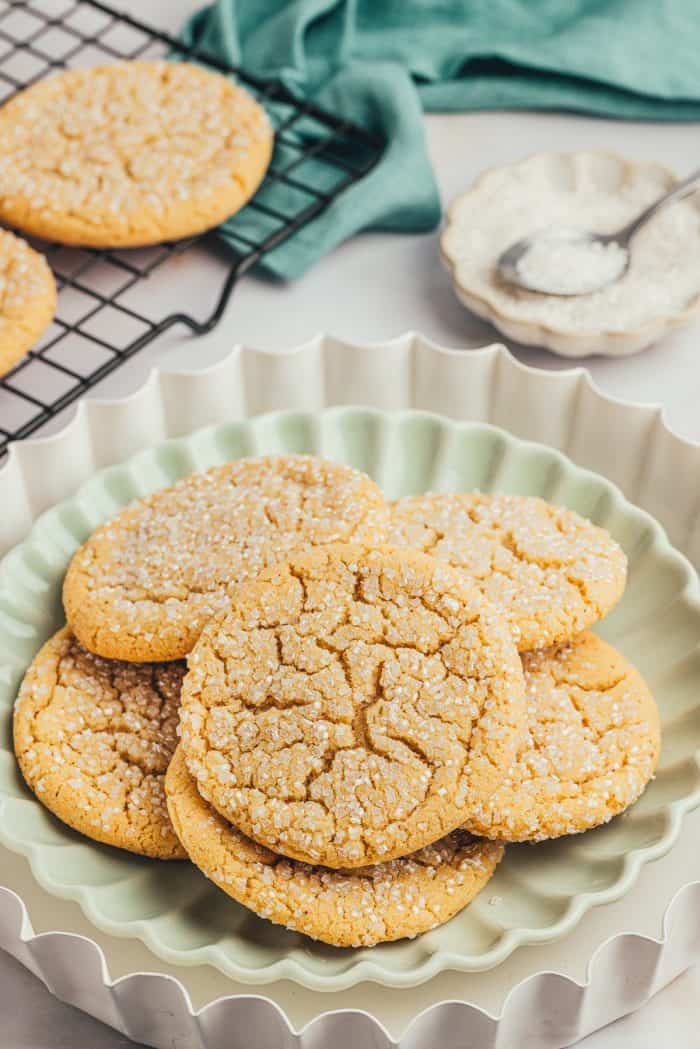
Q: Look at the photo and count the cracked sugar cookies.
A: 8